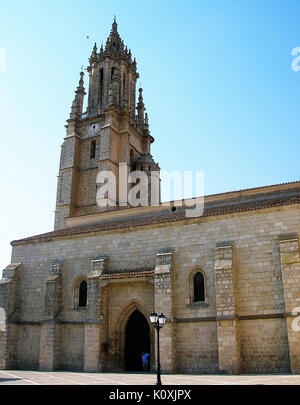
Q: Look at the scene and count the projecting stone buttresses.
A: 6